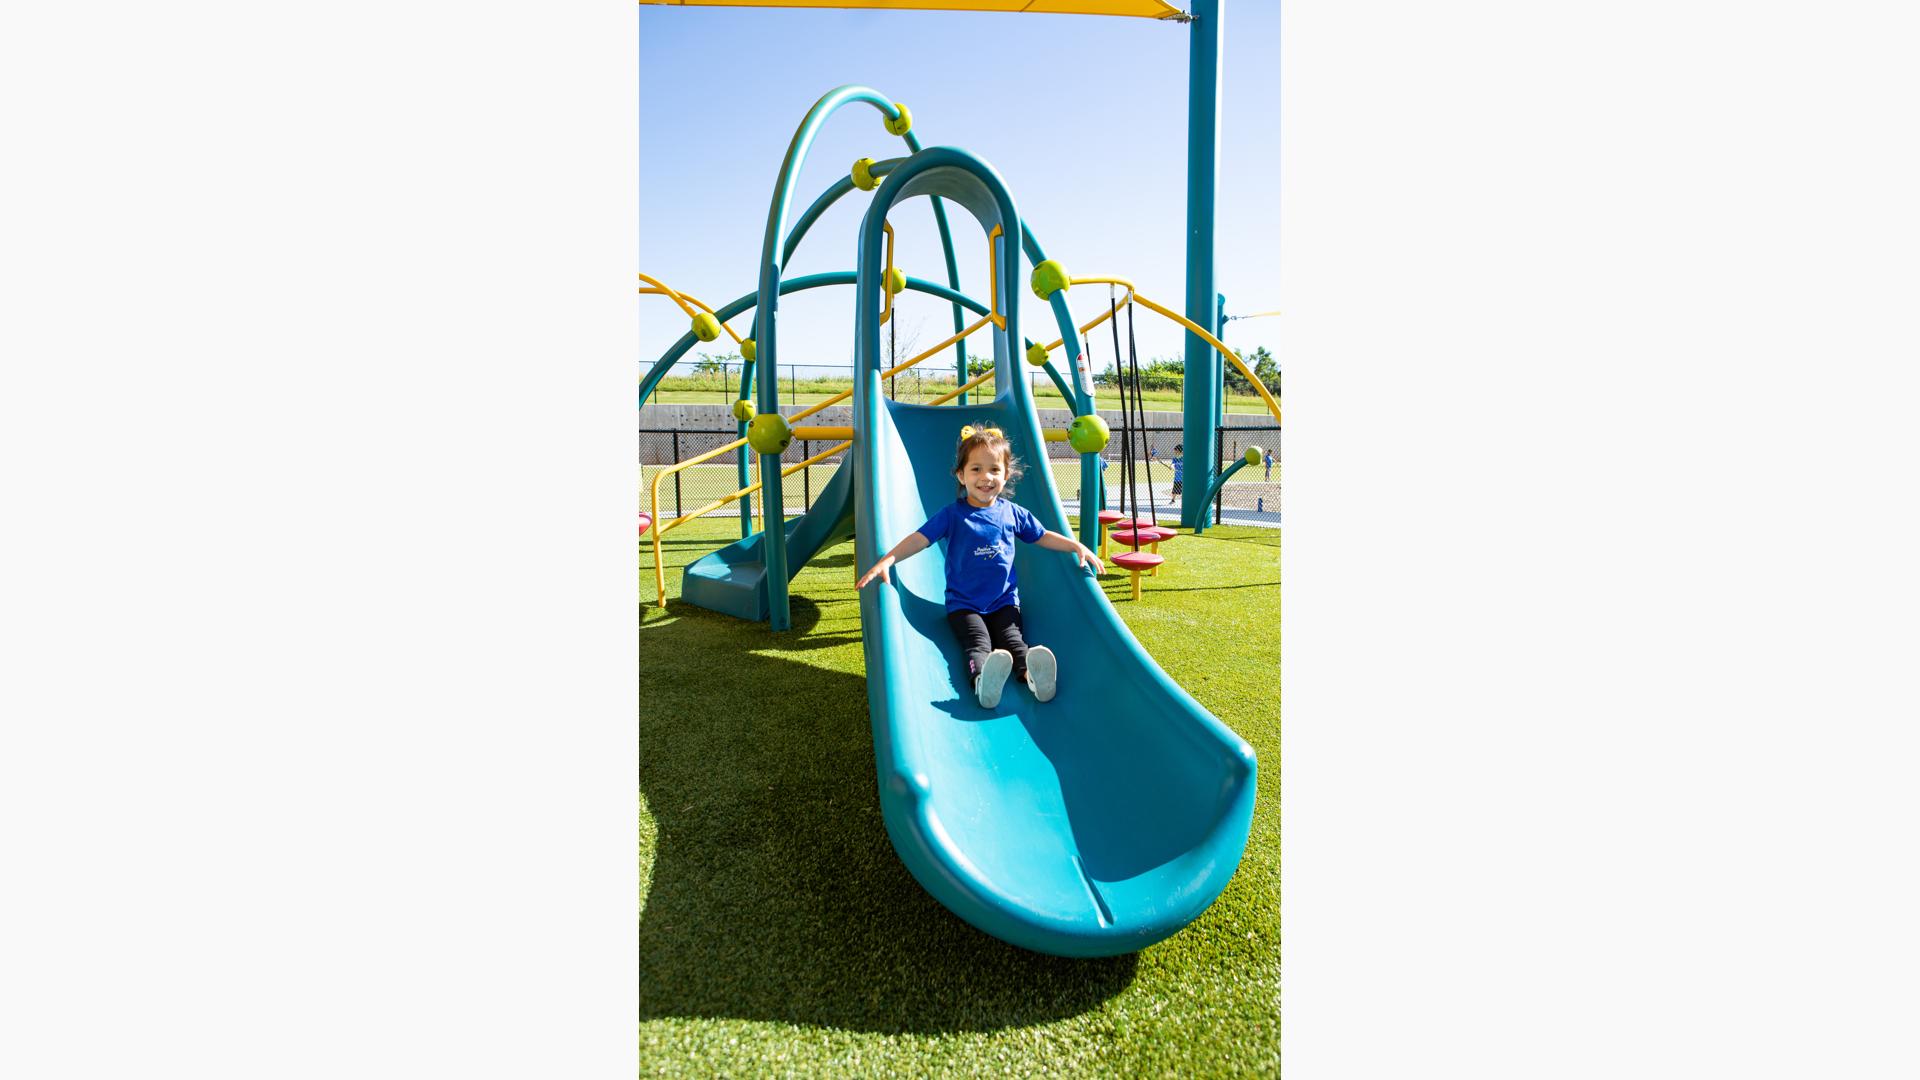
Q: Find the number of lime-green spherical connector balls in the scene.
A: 11